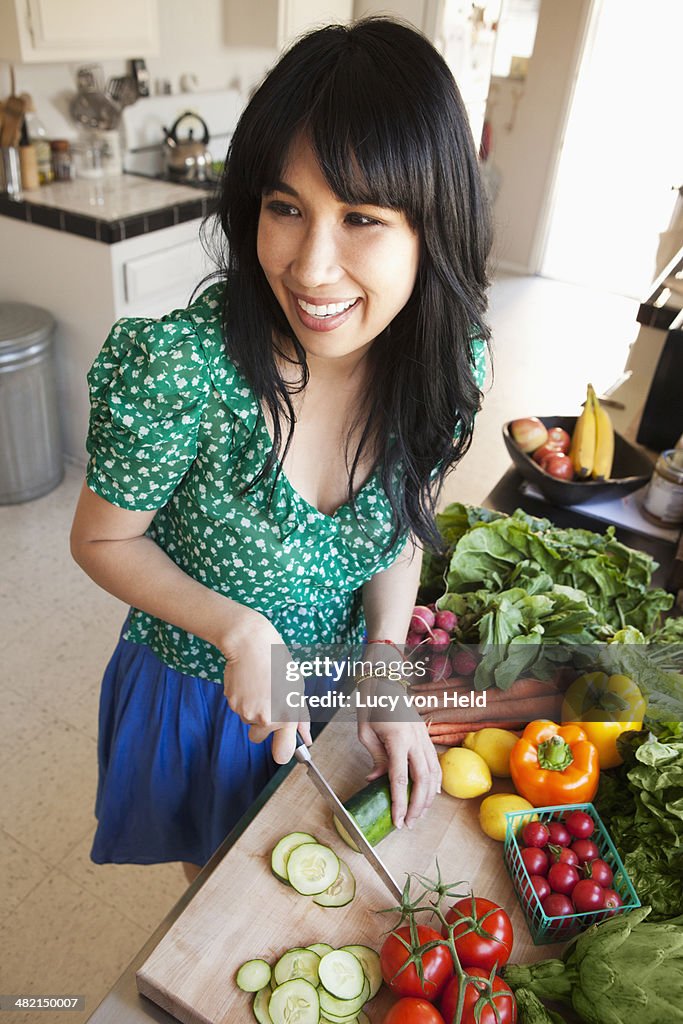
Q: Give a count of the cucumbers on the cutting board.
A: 1